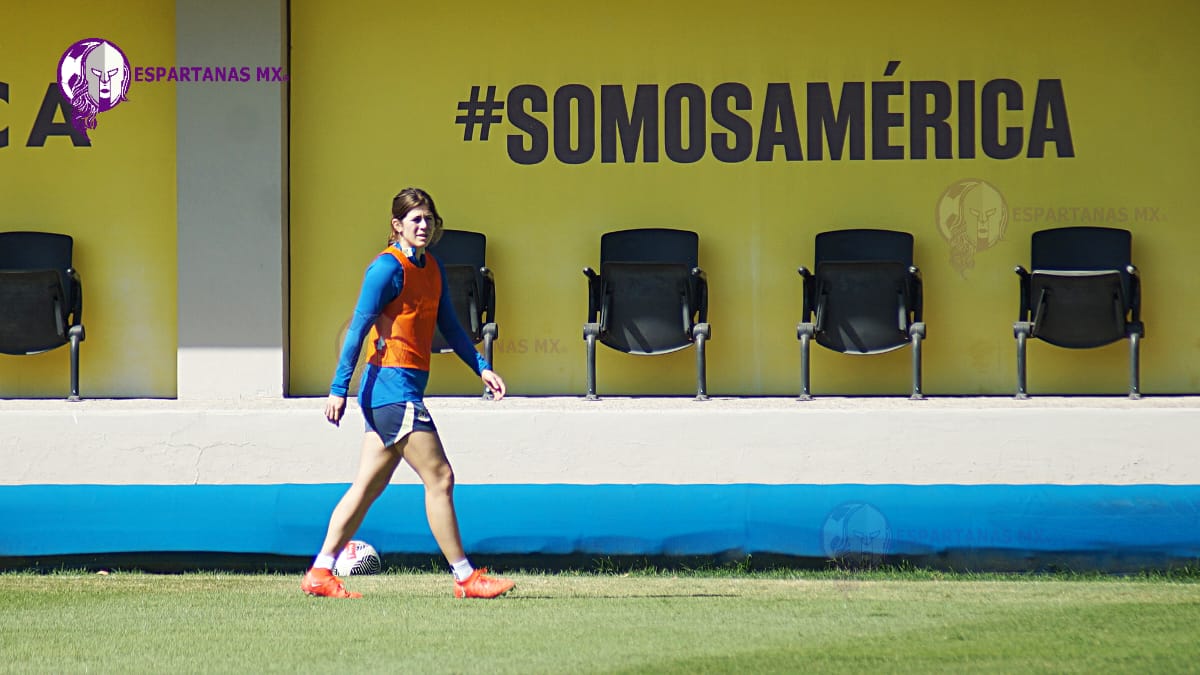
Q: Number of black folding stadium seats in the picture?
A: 5